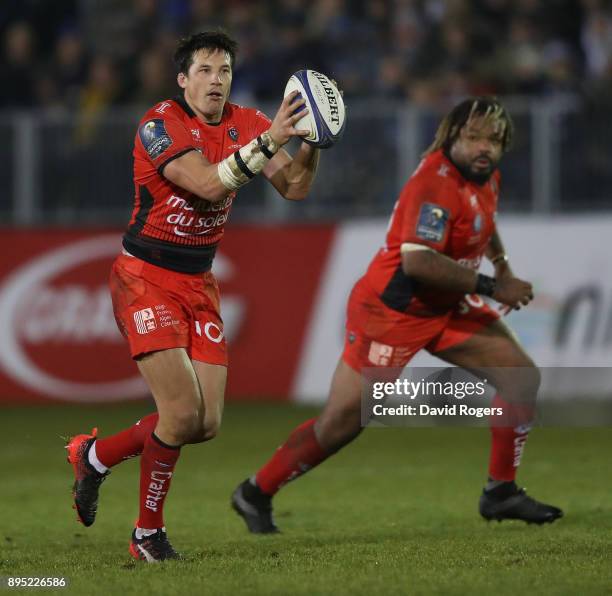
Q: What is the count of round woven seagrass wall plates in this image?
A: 0